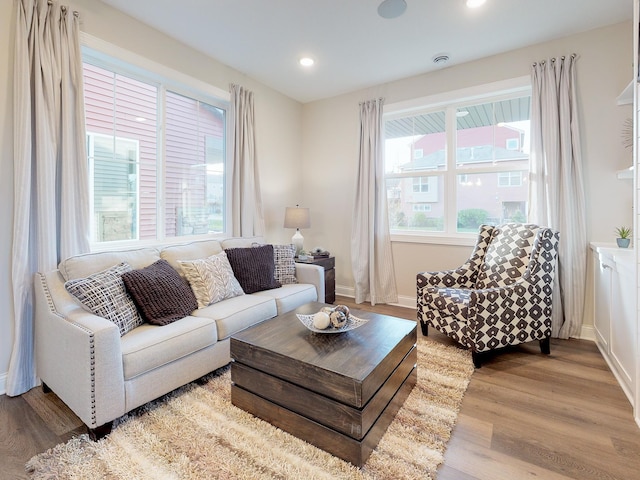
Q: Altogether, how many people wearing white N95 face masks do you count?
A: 0